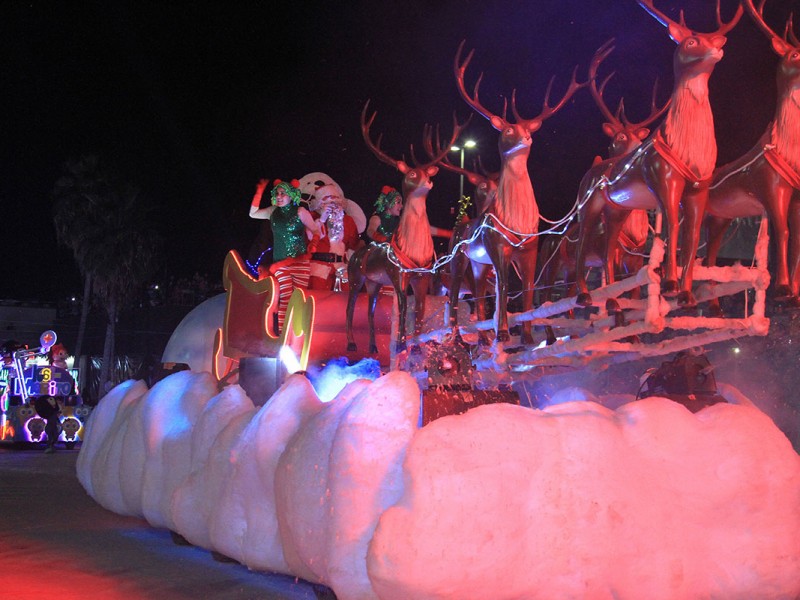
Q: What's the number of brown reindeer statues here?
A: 6